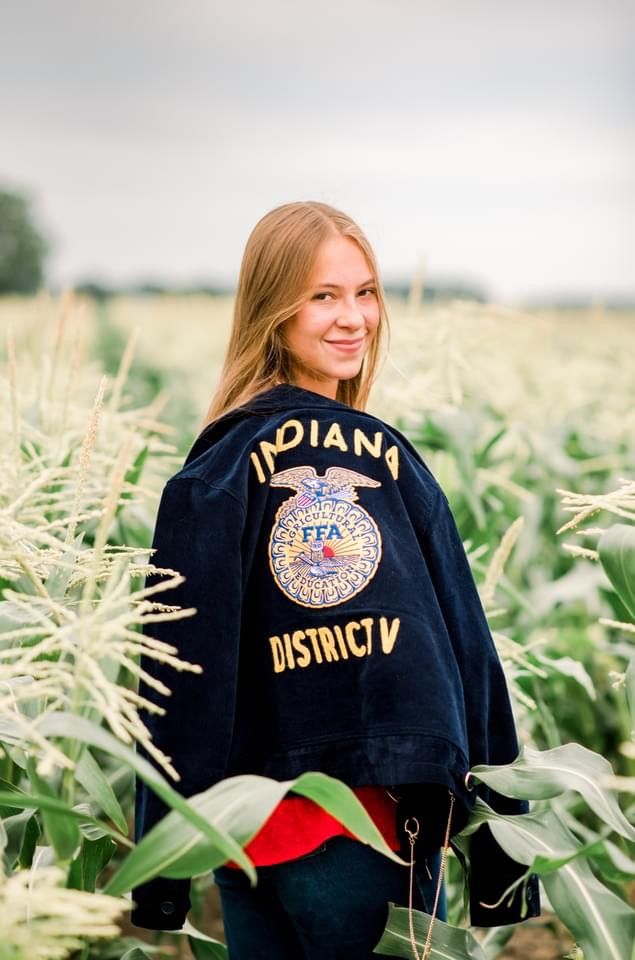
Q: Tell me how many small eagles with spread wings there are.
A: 1